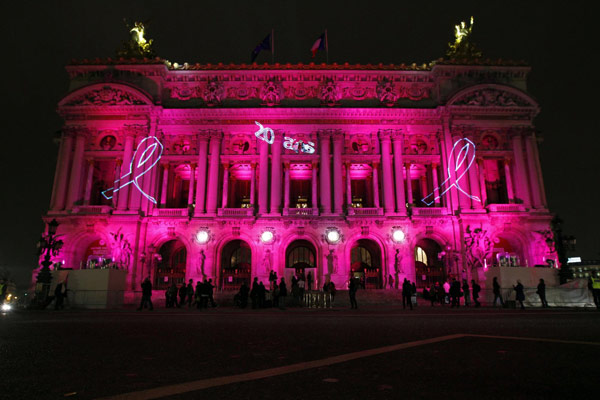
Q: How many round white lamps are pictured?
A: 4